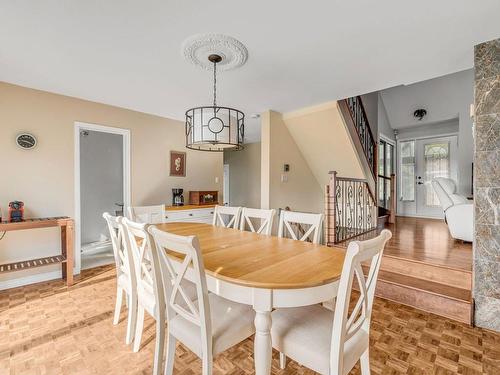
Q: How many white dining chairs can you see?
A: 8